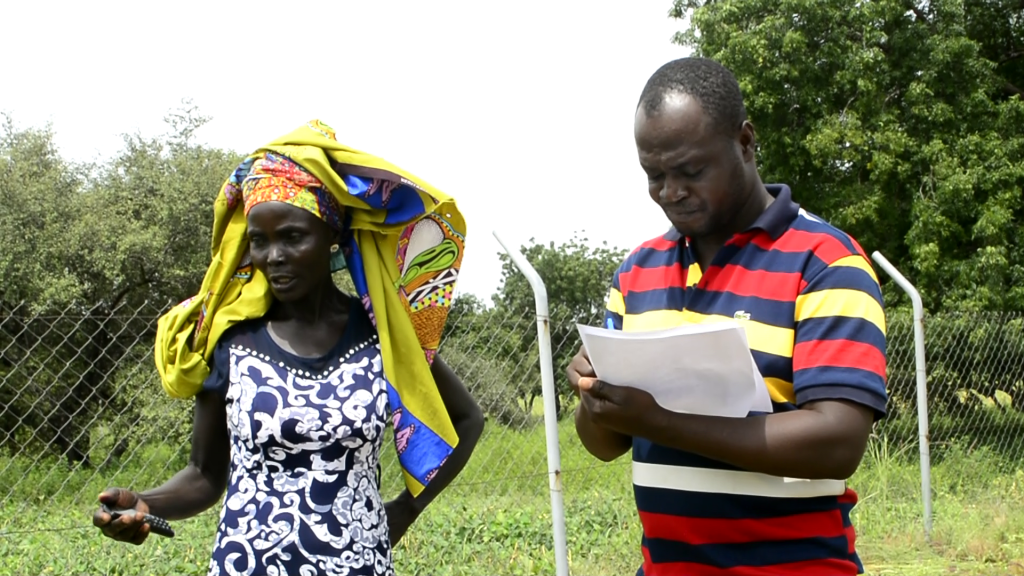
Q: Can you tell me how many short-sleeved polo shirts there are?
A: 1